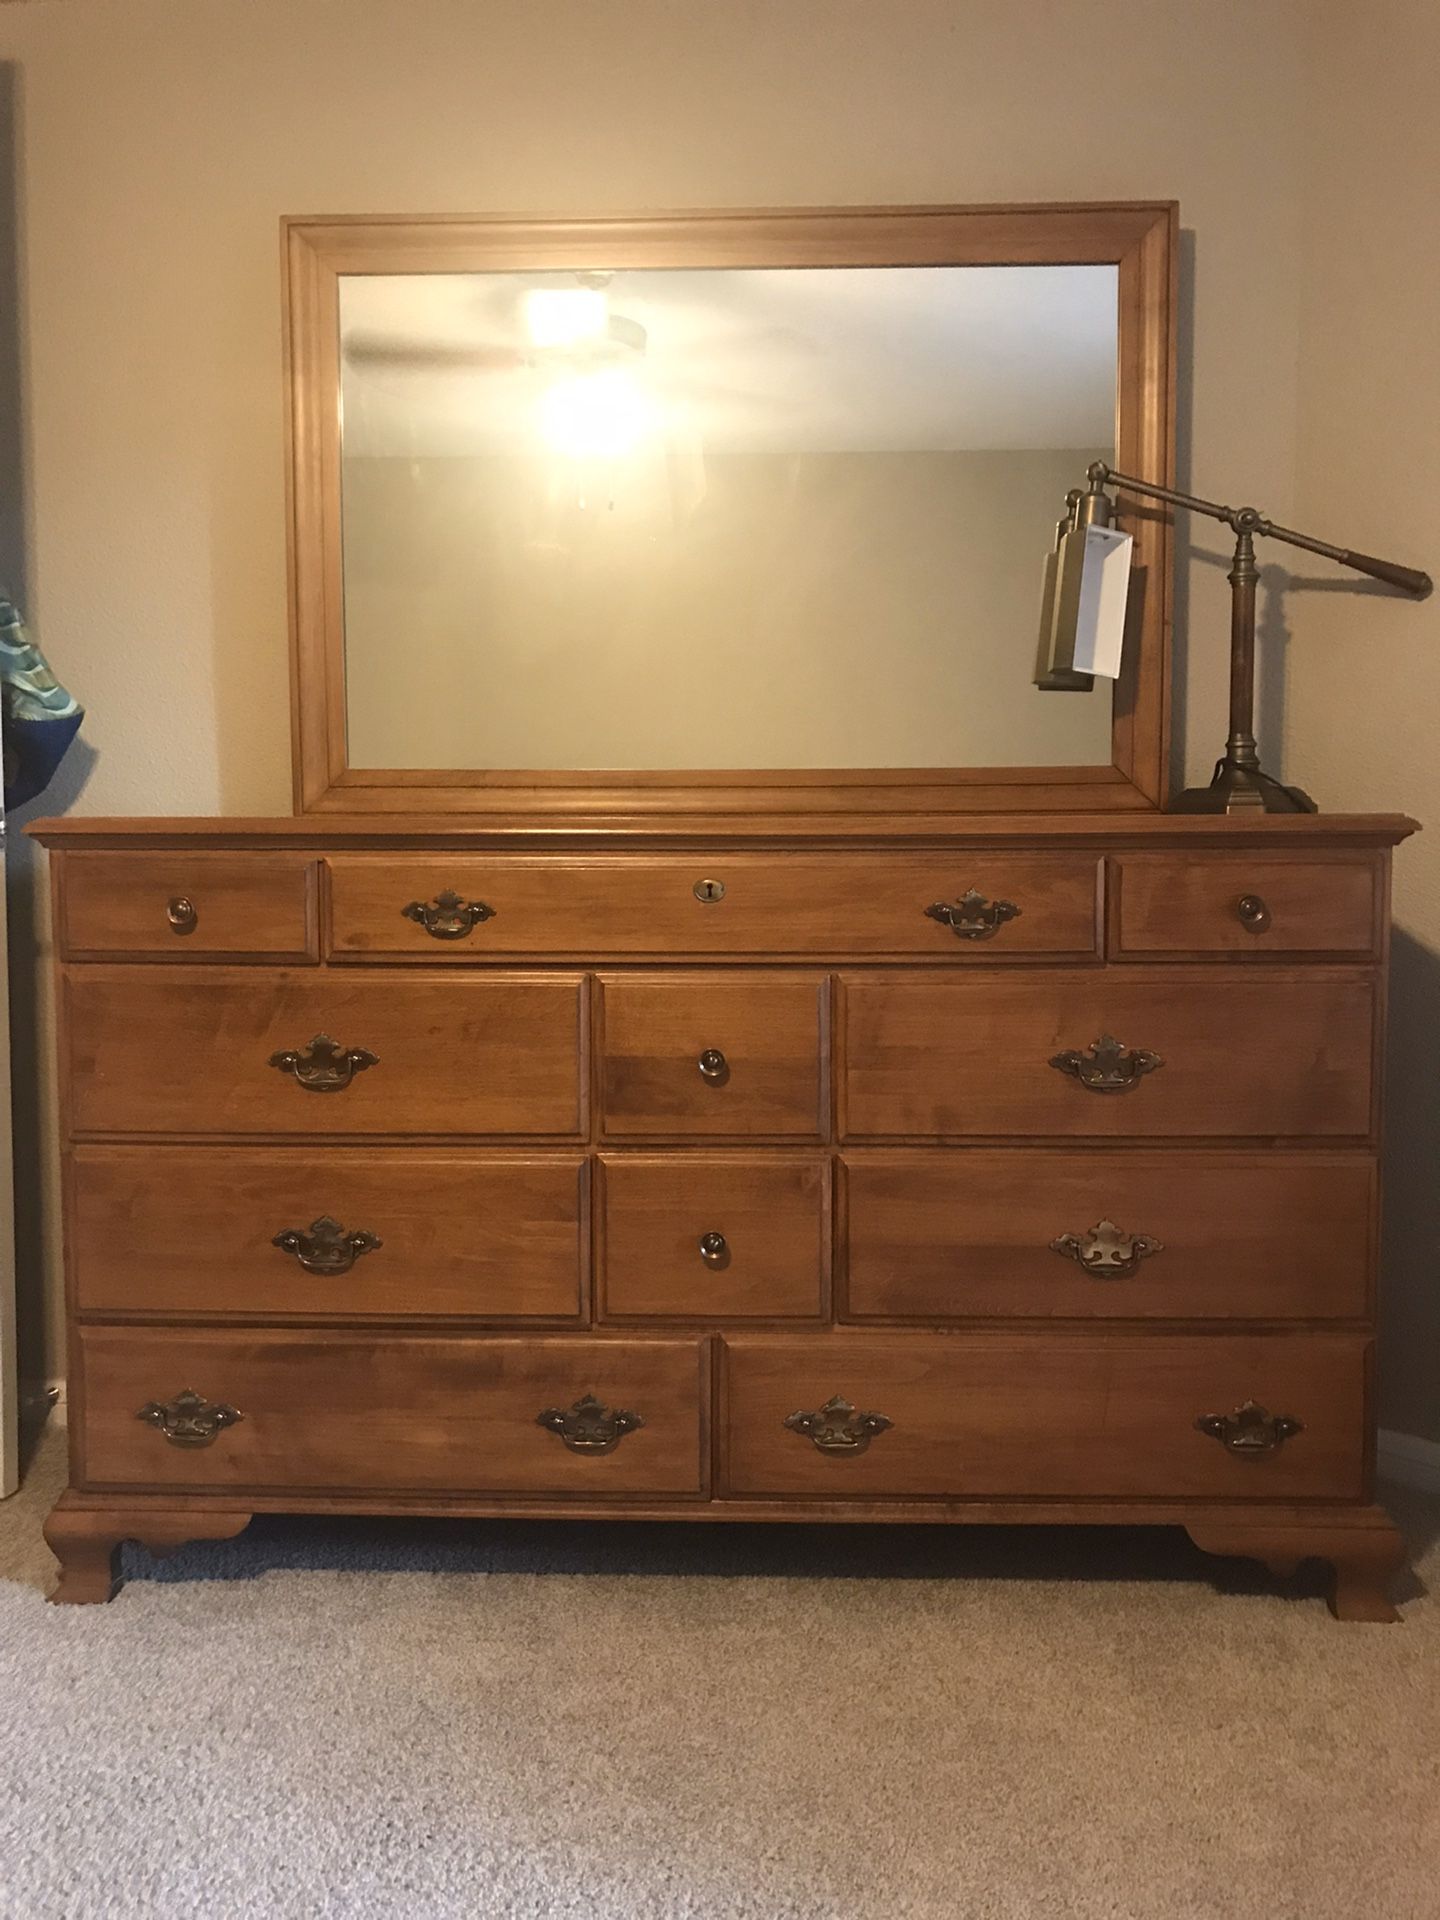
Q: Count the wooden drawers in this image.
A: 11